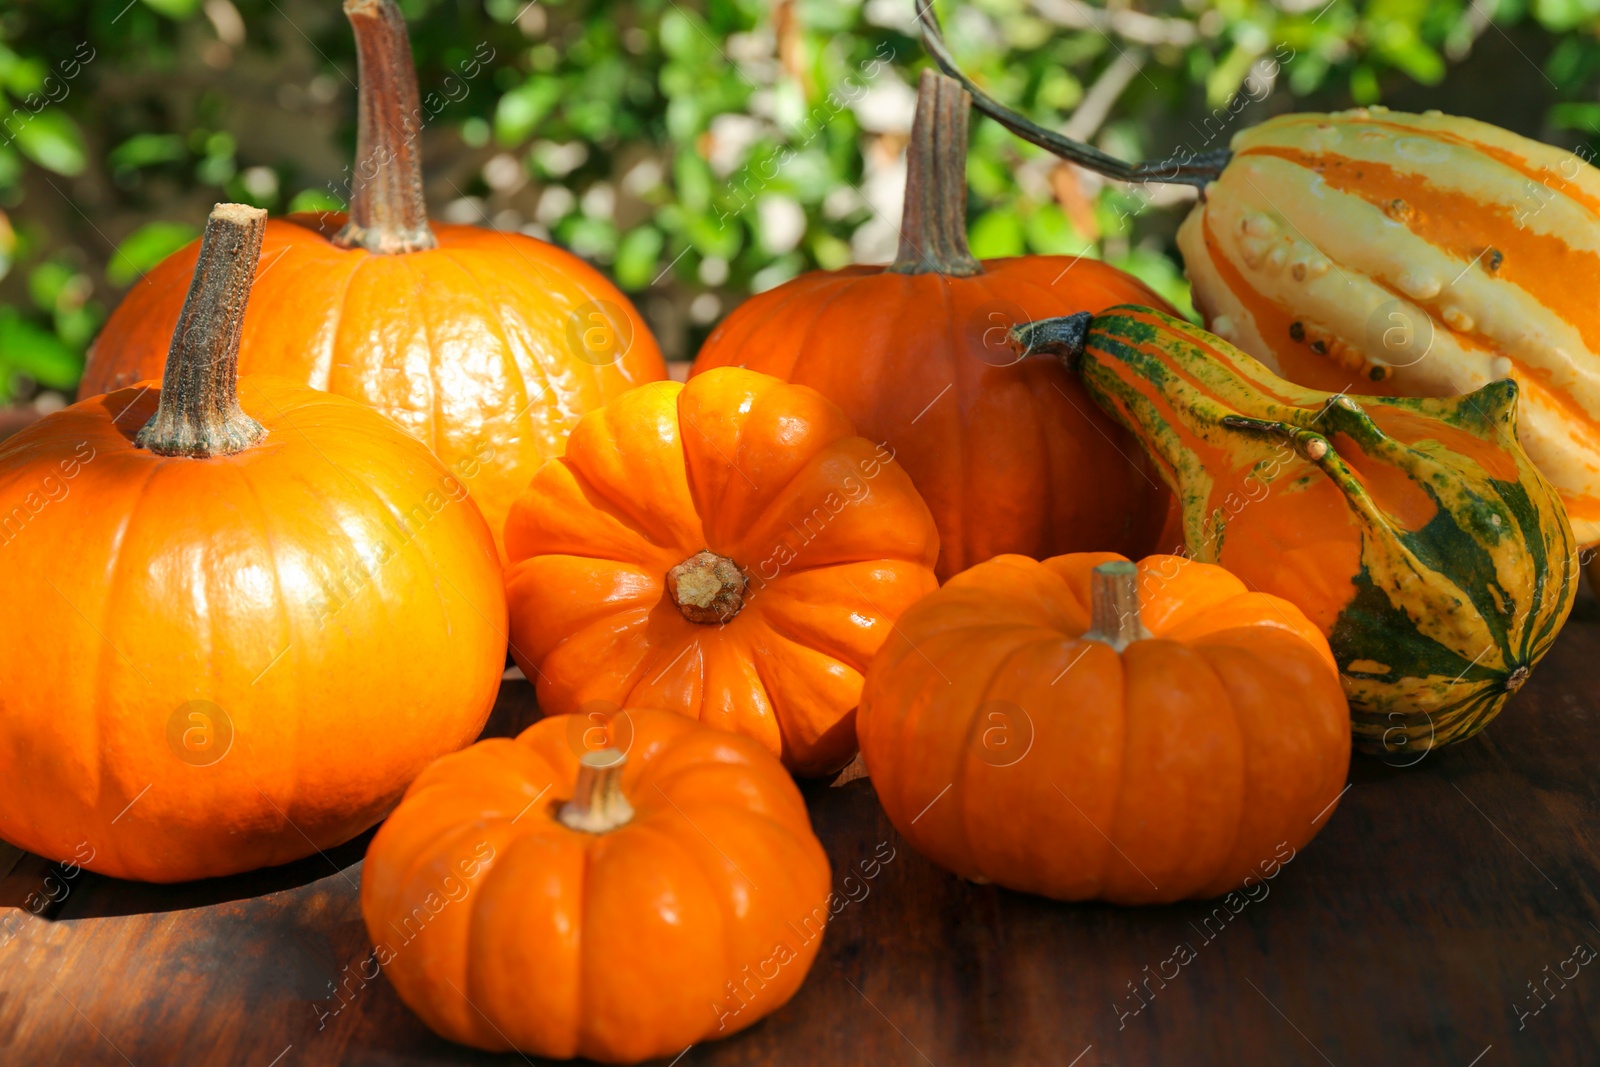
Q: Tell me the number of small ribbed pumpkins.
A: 3